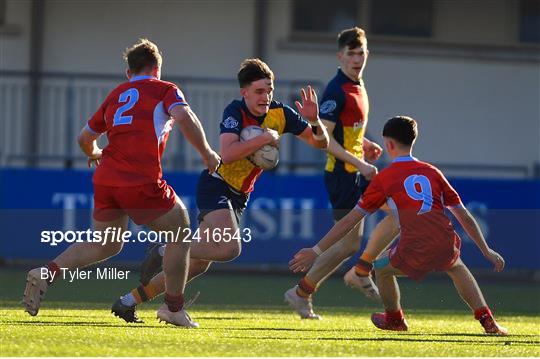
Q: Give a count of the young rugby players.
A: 4